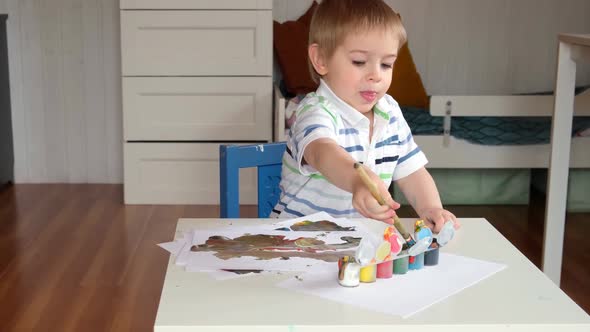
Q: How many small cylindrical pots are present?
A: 6